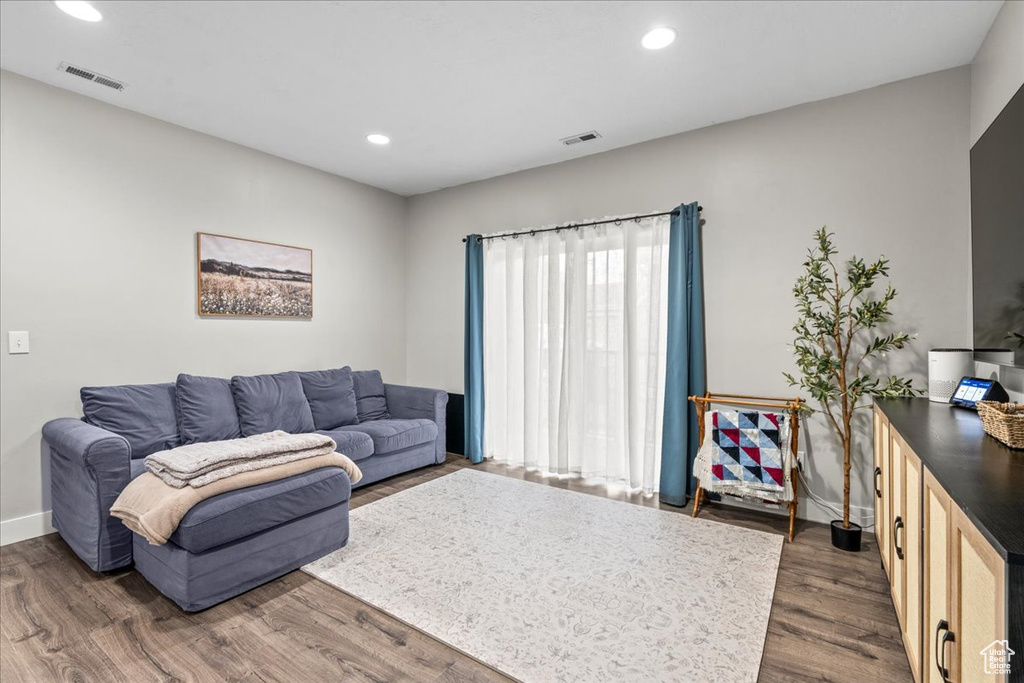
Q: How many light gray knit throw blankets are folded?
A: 1